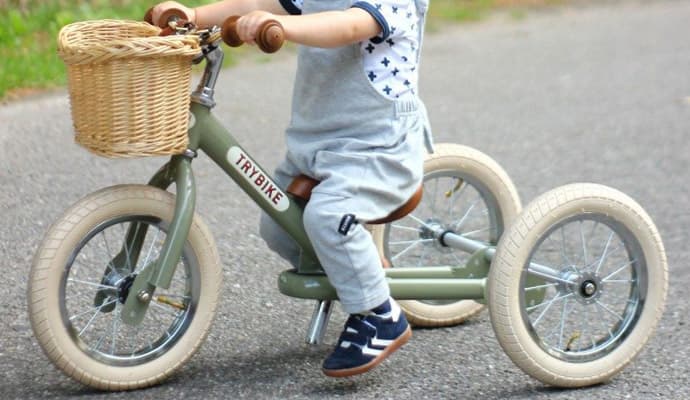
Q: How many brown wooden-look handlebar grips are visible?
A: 2